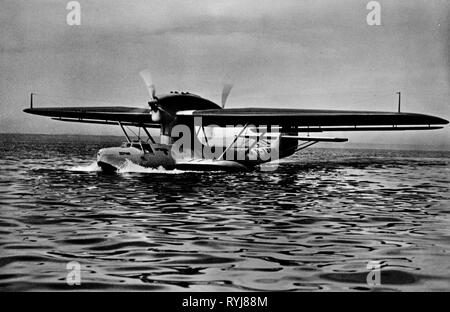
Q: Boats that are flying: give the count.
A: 0